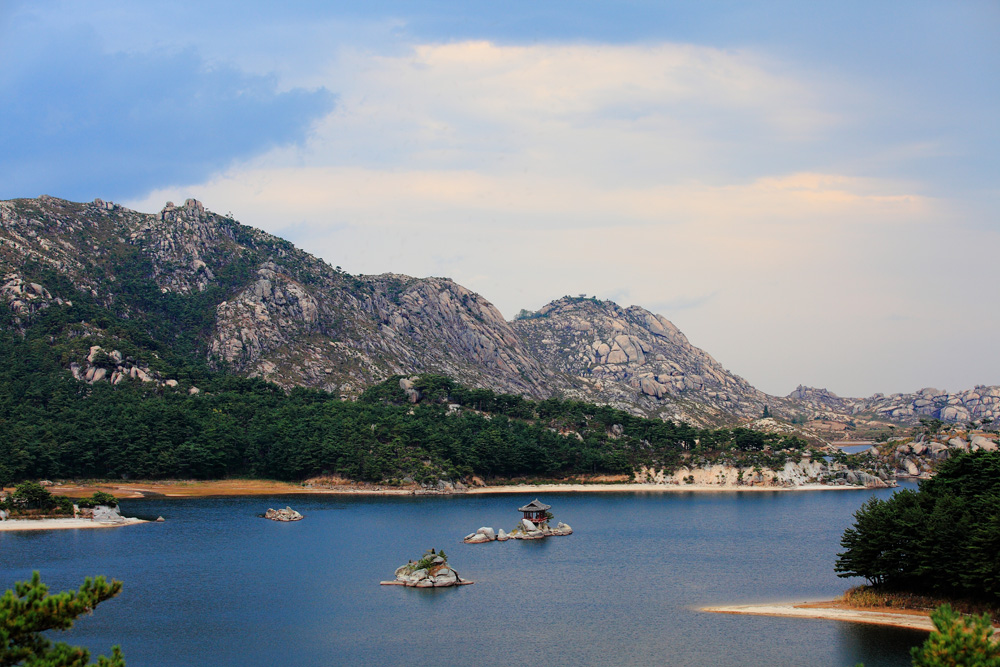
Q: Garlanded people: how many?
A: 0